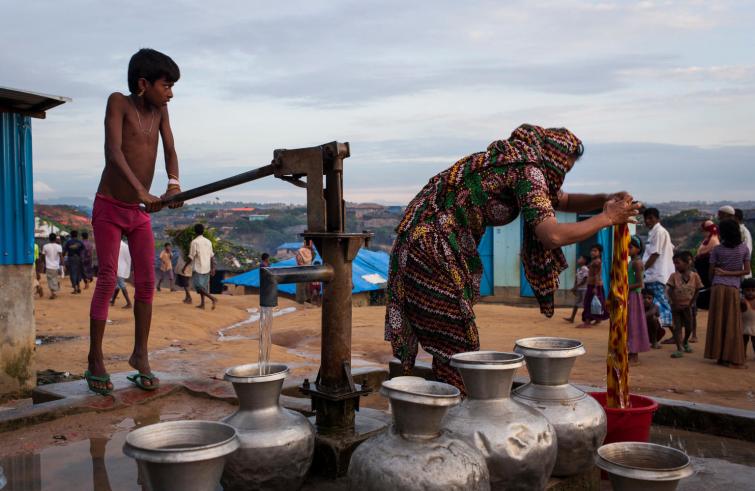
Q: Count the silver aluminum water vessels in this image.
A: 6